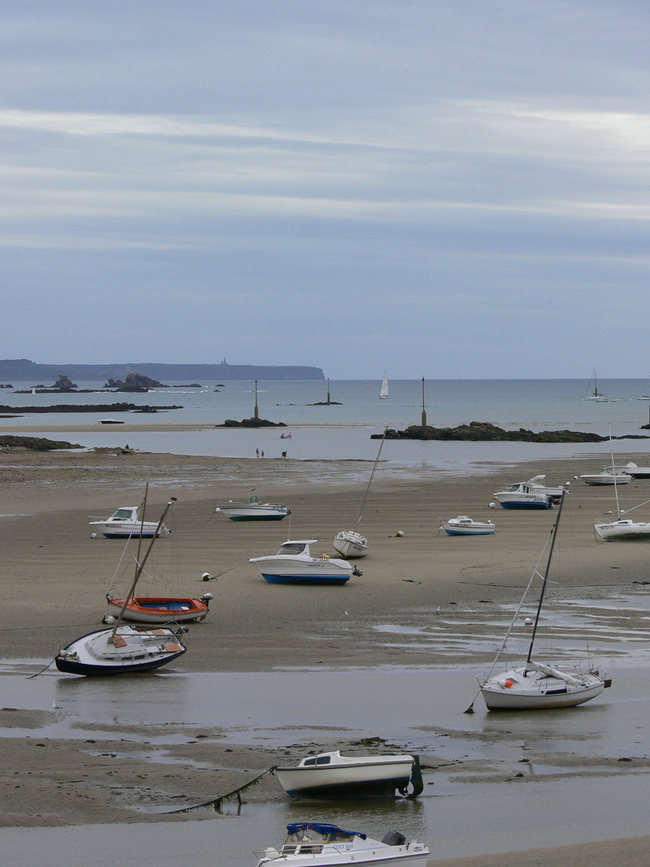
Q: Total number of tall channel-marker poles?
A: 3